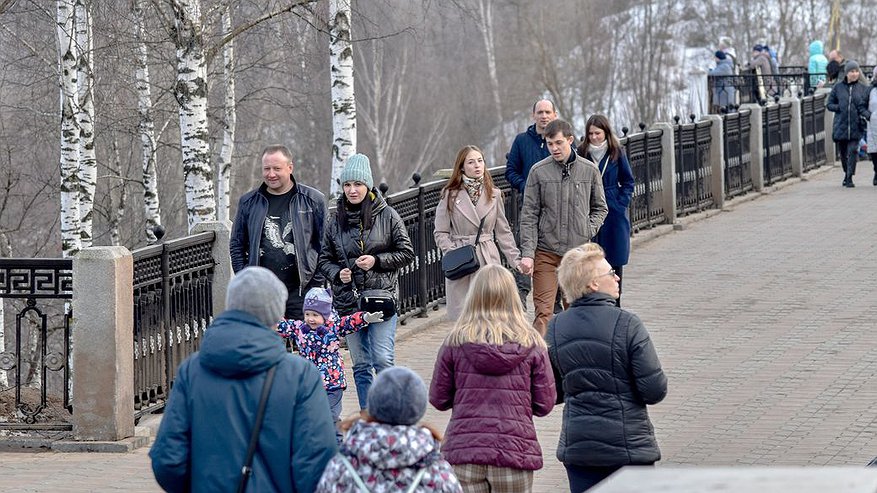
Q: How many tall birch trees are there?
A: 6